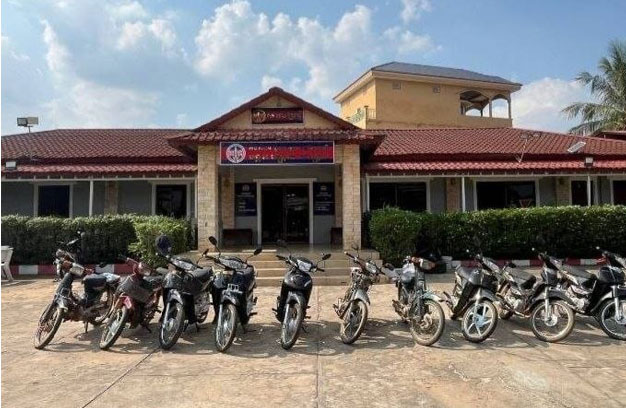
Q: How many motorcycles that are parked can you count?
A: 10